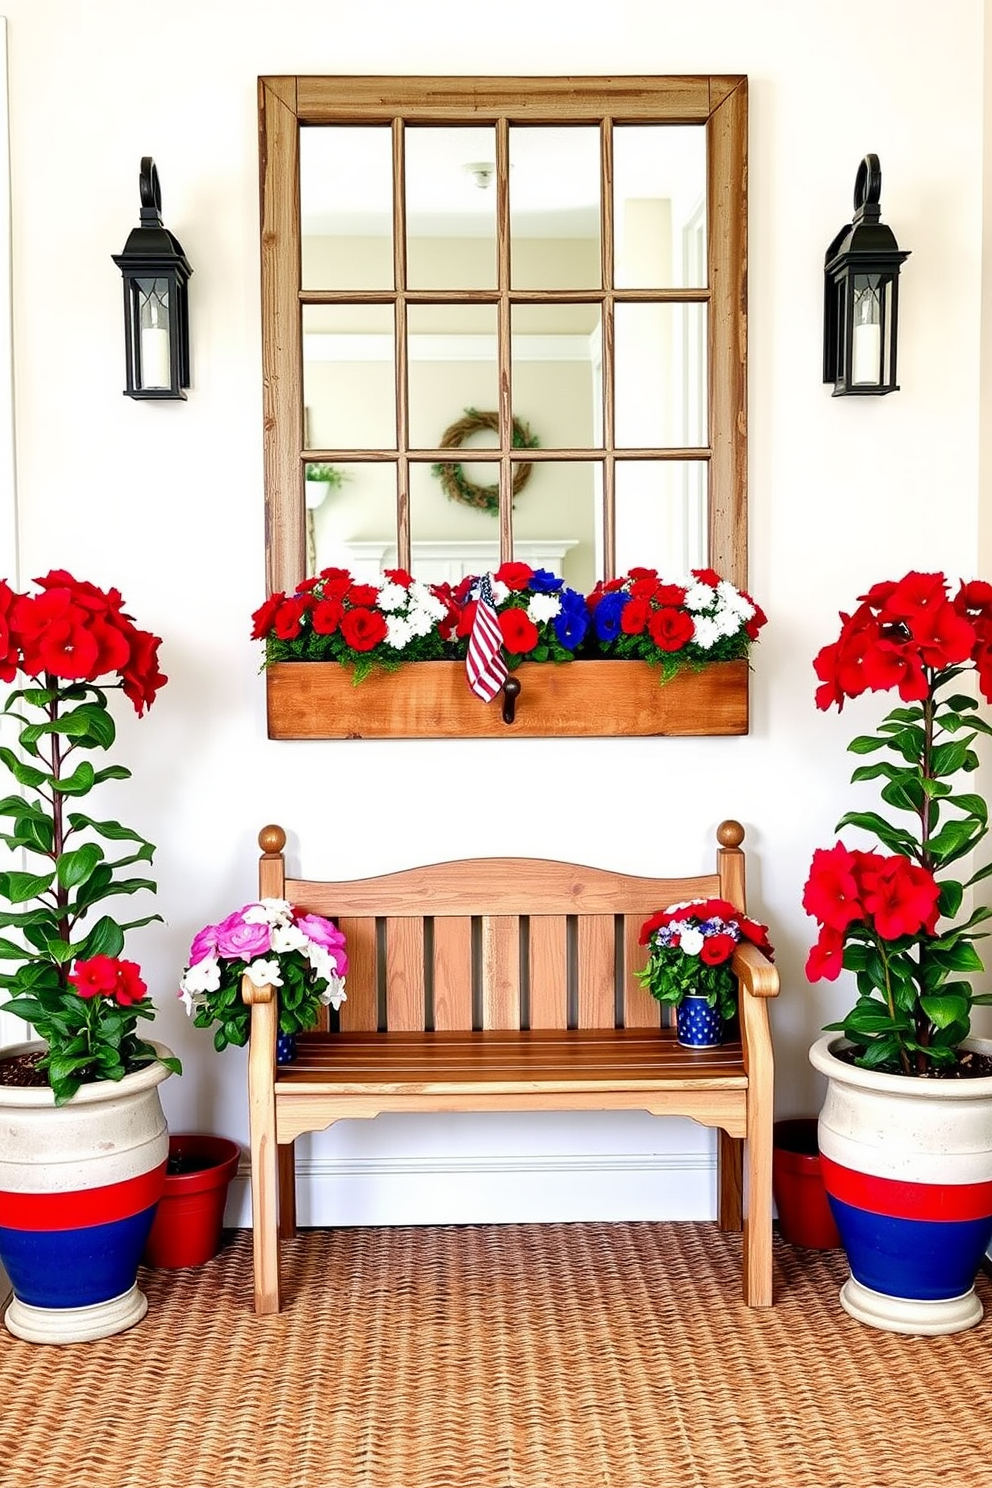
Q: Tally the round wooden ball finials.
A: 2